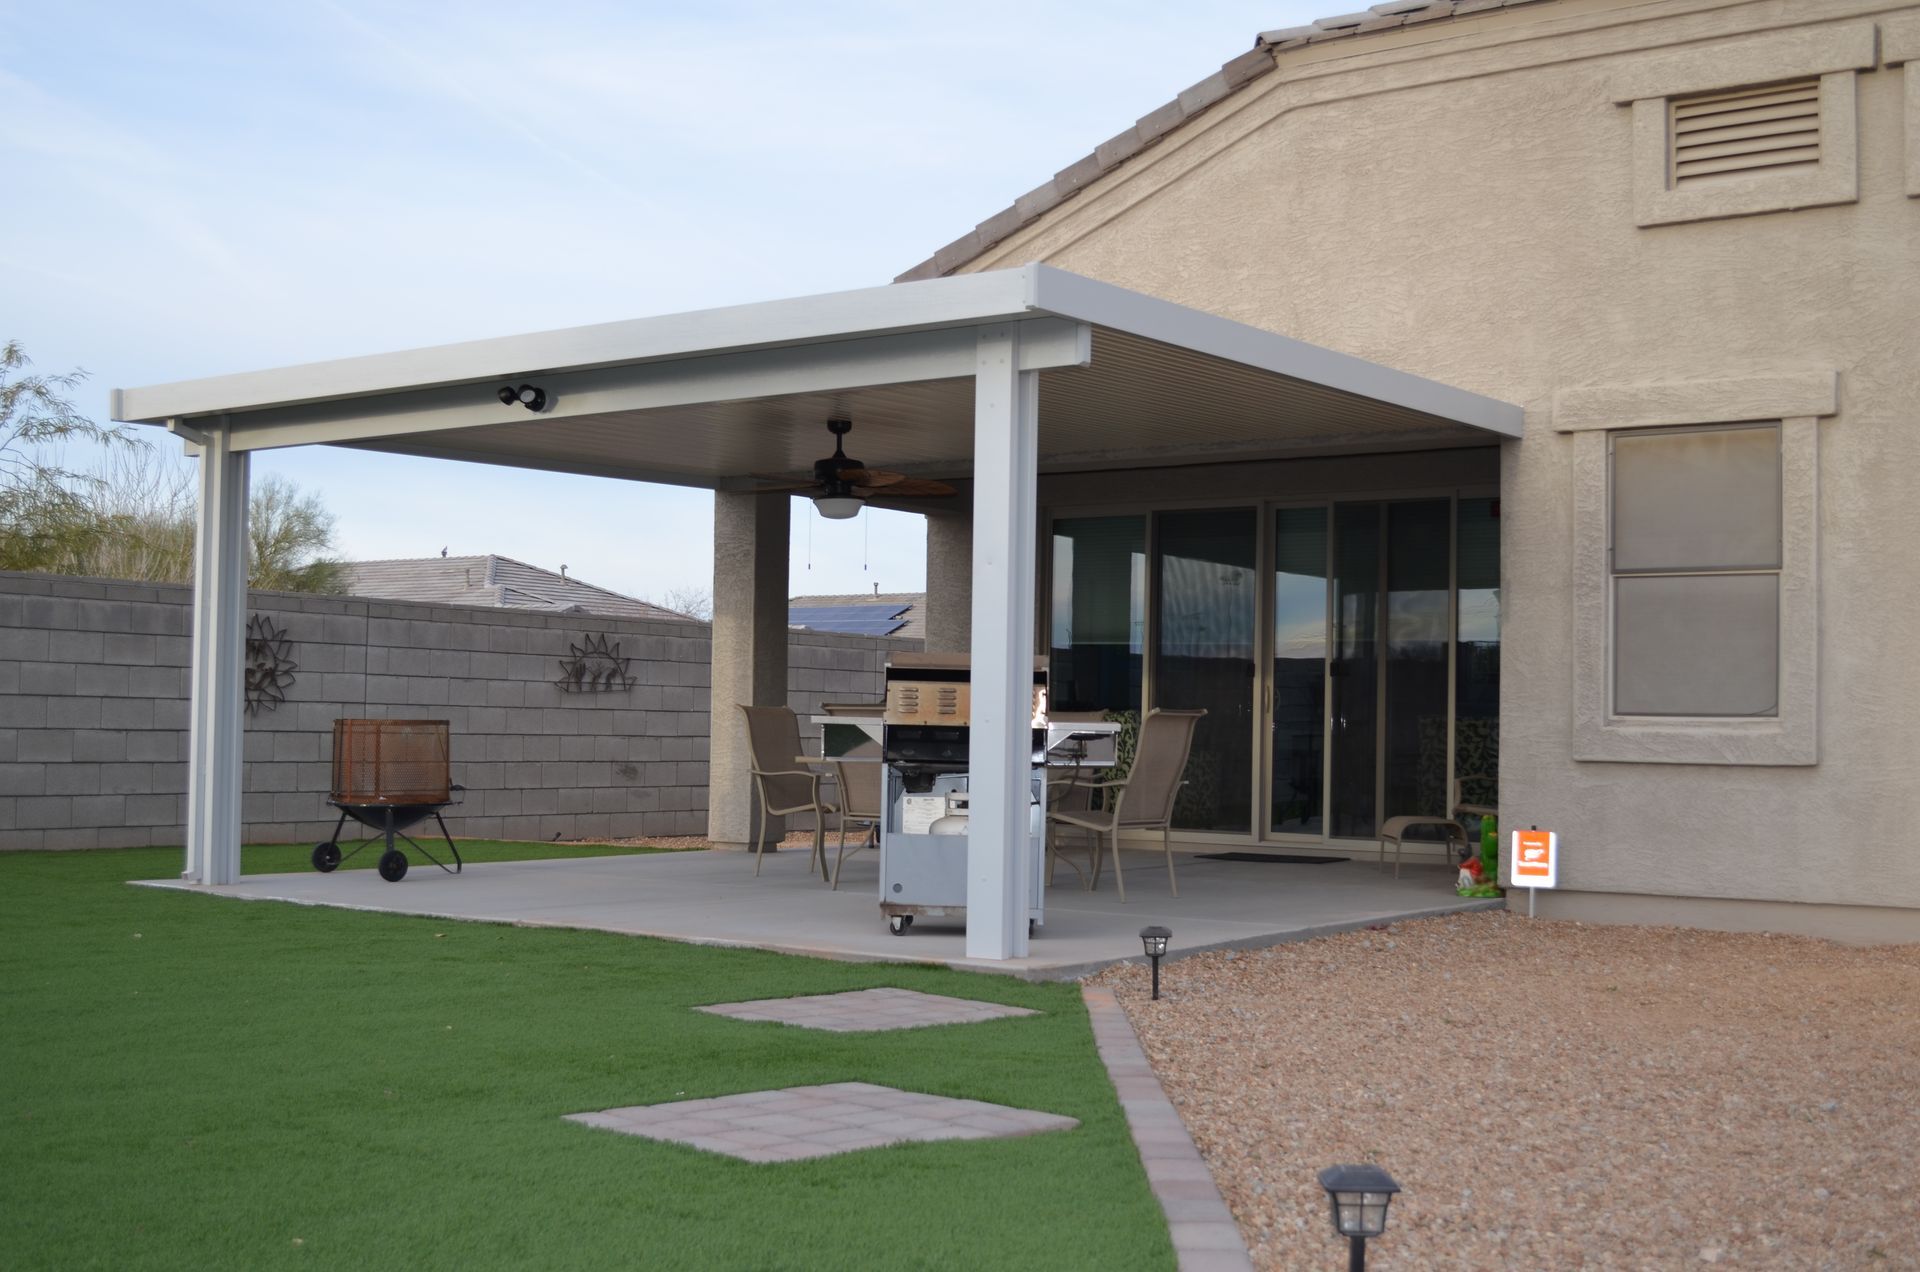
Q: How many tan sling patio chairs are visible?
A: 4